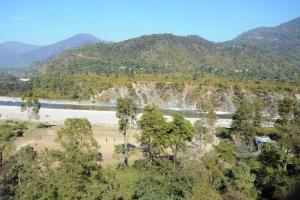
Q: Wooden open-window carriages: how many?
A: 0